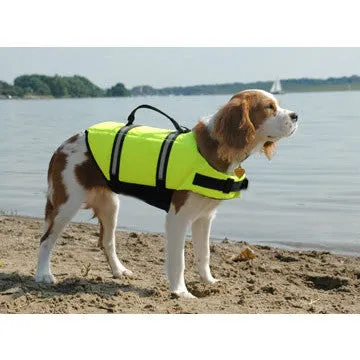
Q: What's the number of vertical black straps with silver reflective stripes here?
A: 2